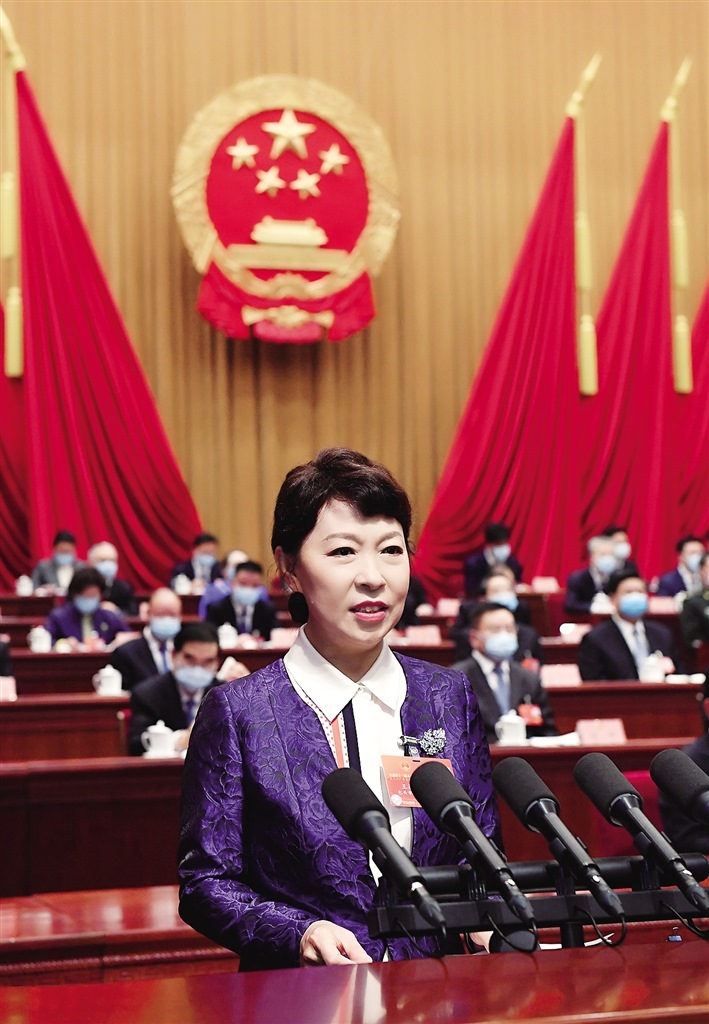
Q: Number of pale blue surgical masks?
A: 15